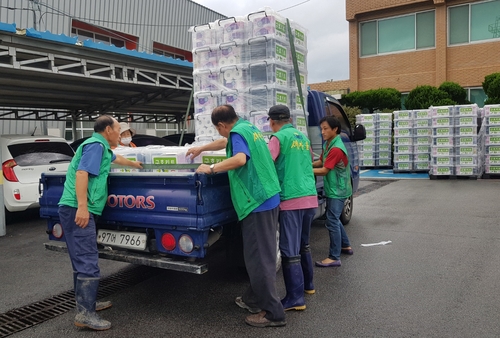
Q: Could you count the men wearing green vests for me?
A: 4